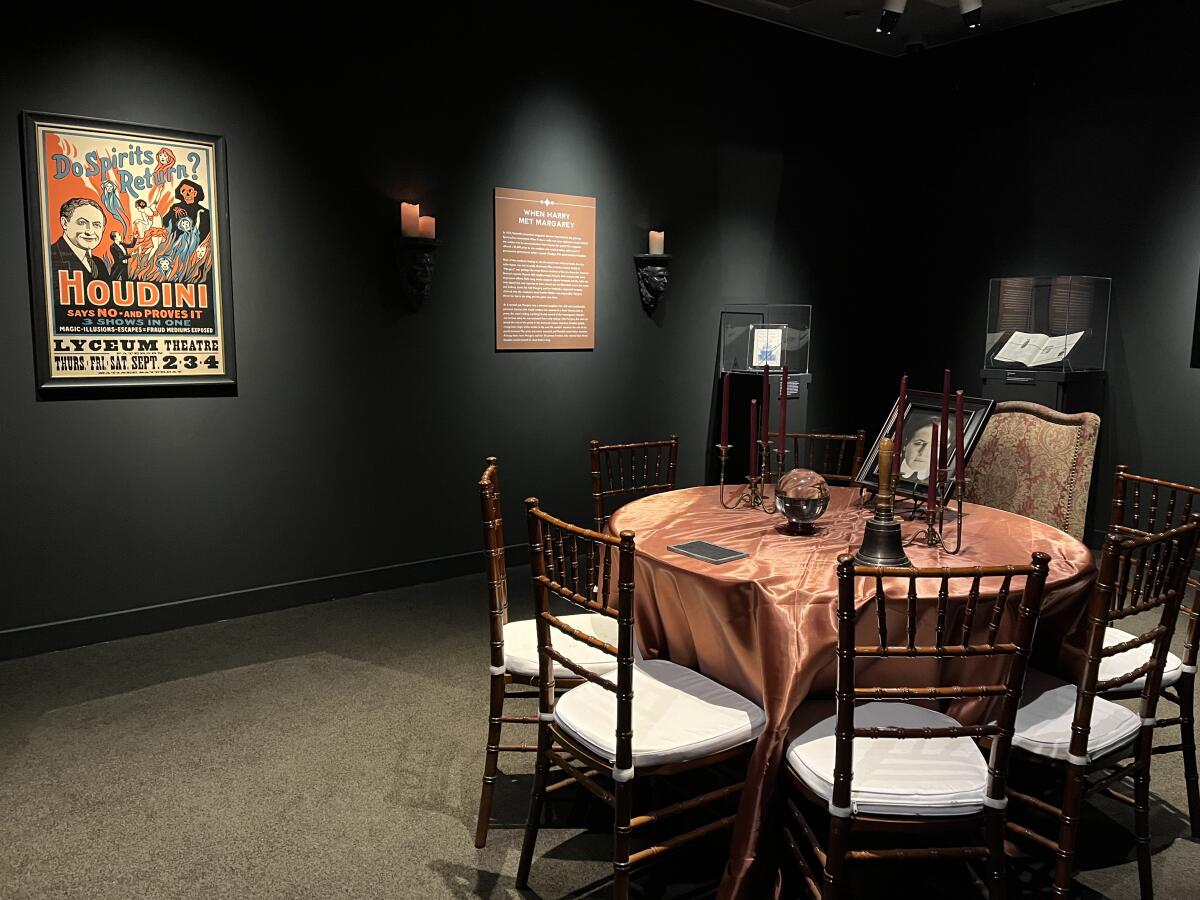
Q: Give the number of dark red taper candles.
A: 8